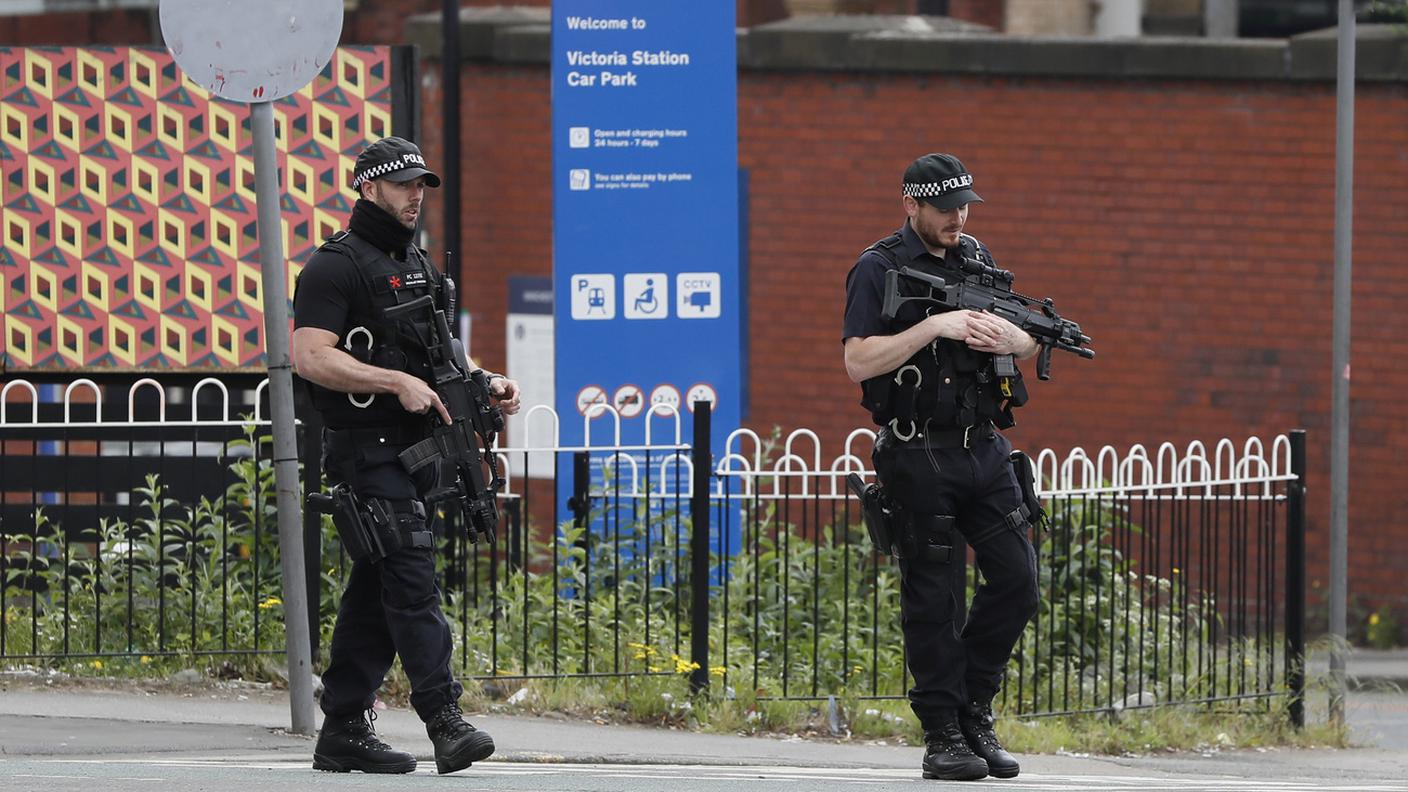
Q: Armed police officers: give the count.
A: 2